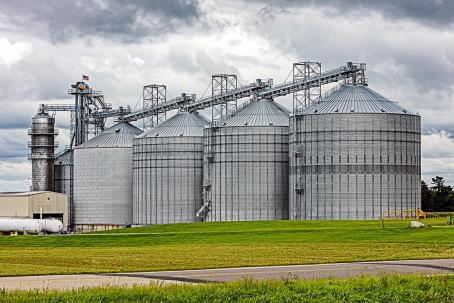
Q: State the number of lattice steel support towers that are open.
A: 3